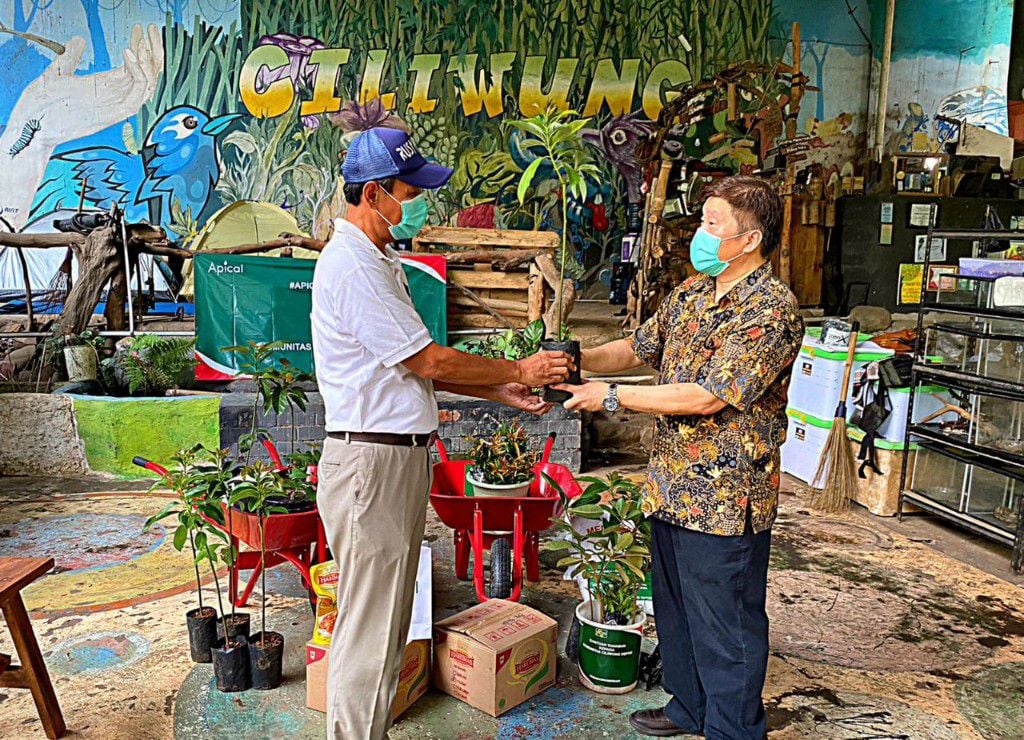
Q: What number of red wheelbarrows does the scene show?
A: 2